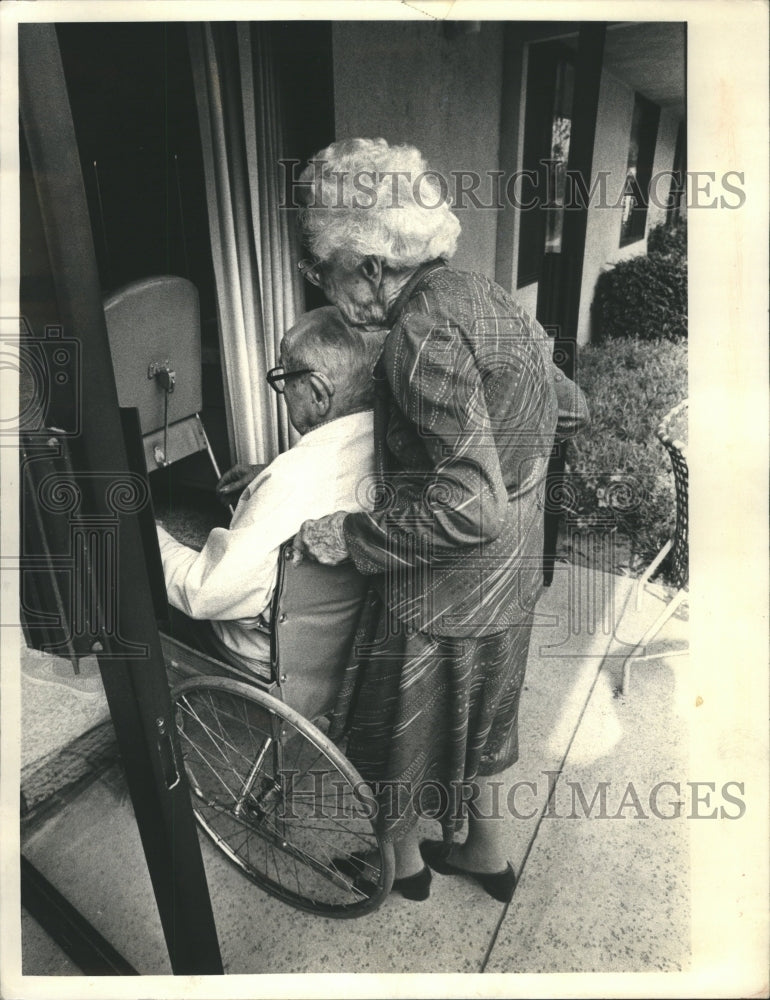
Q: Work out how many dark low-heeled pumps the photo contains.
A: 2